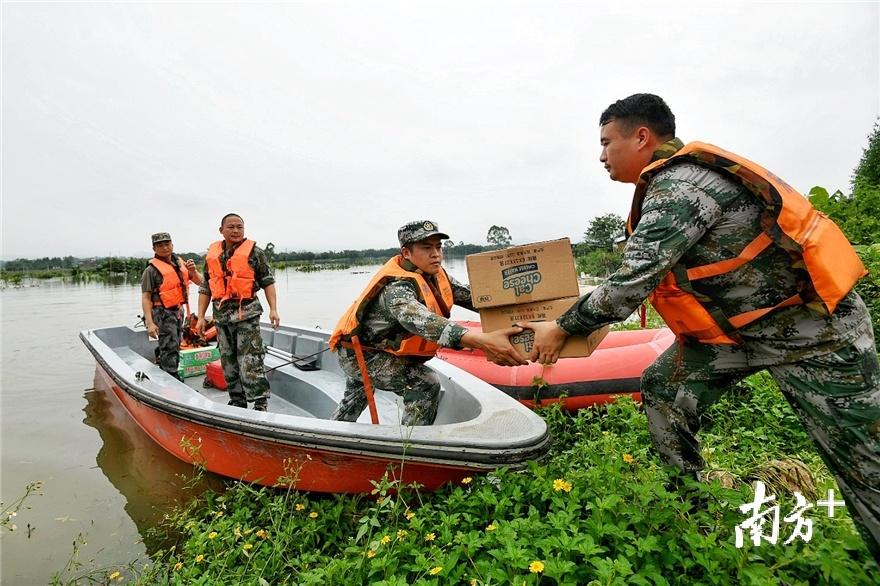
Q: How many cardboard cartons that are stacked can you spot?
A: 2